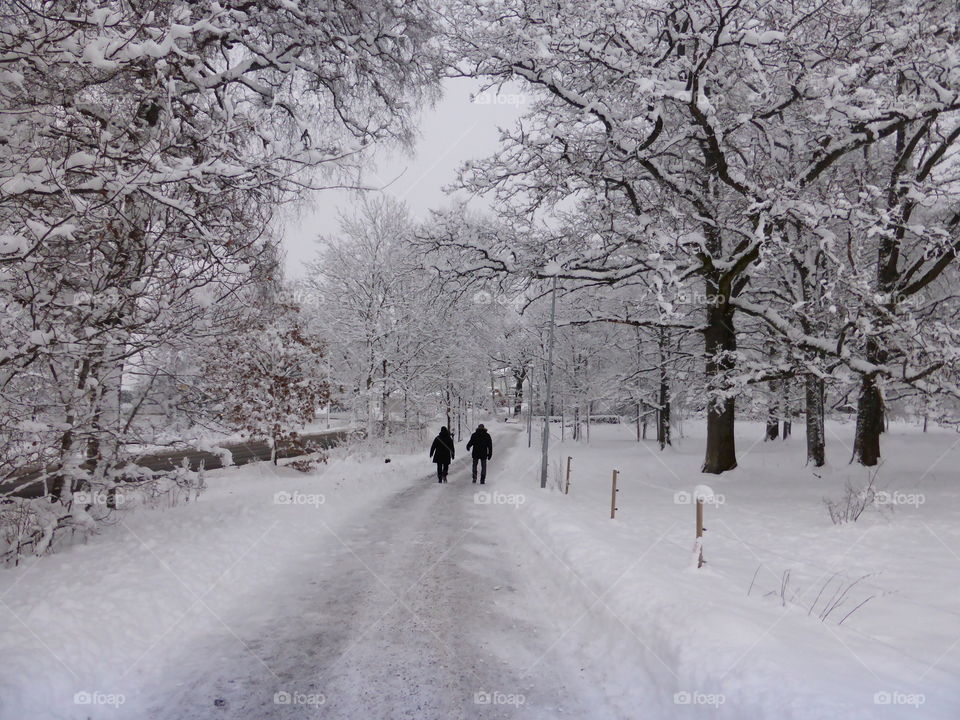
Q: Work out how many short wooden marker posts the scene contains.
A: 3